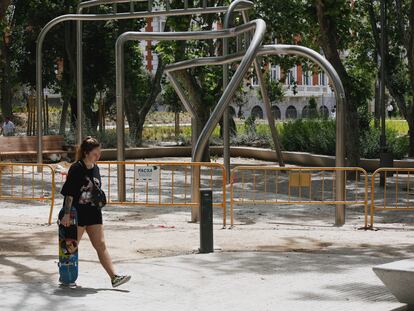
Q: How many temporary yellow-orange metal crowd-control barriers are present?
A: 4